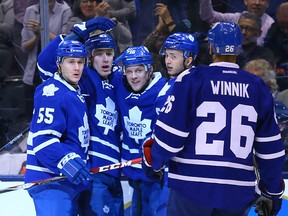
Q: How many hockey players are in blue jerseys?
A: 5